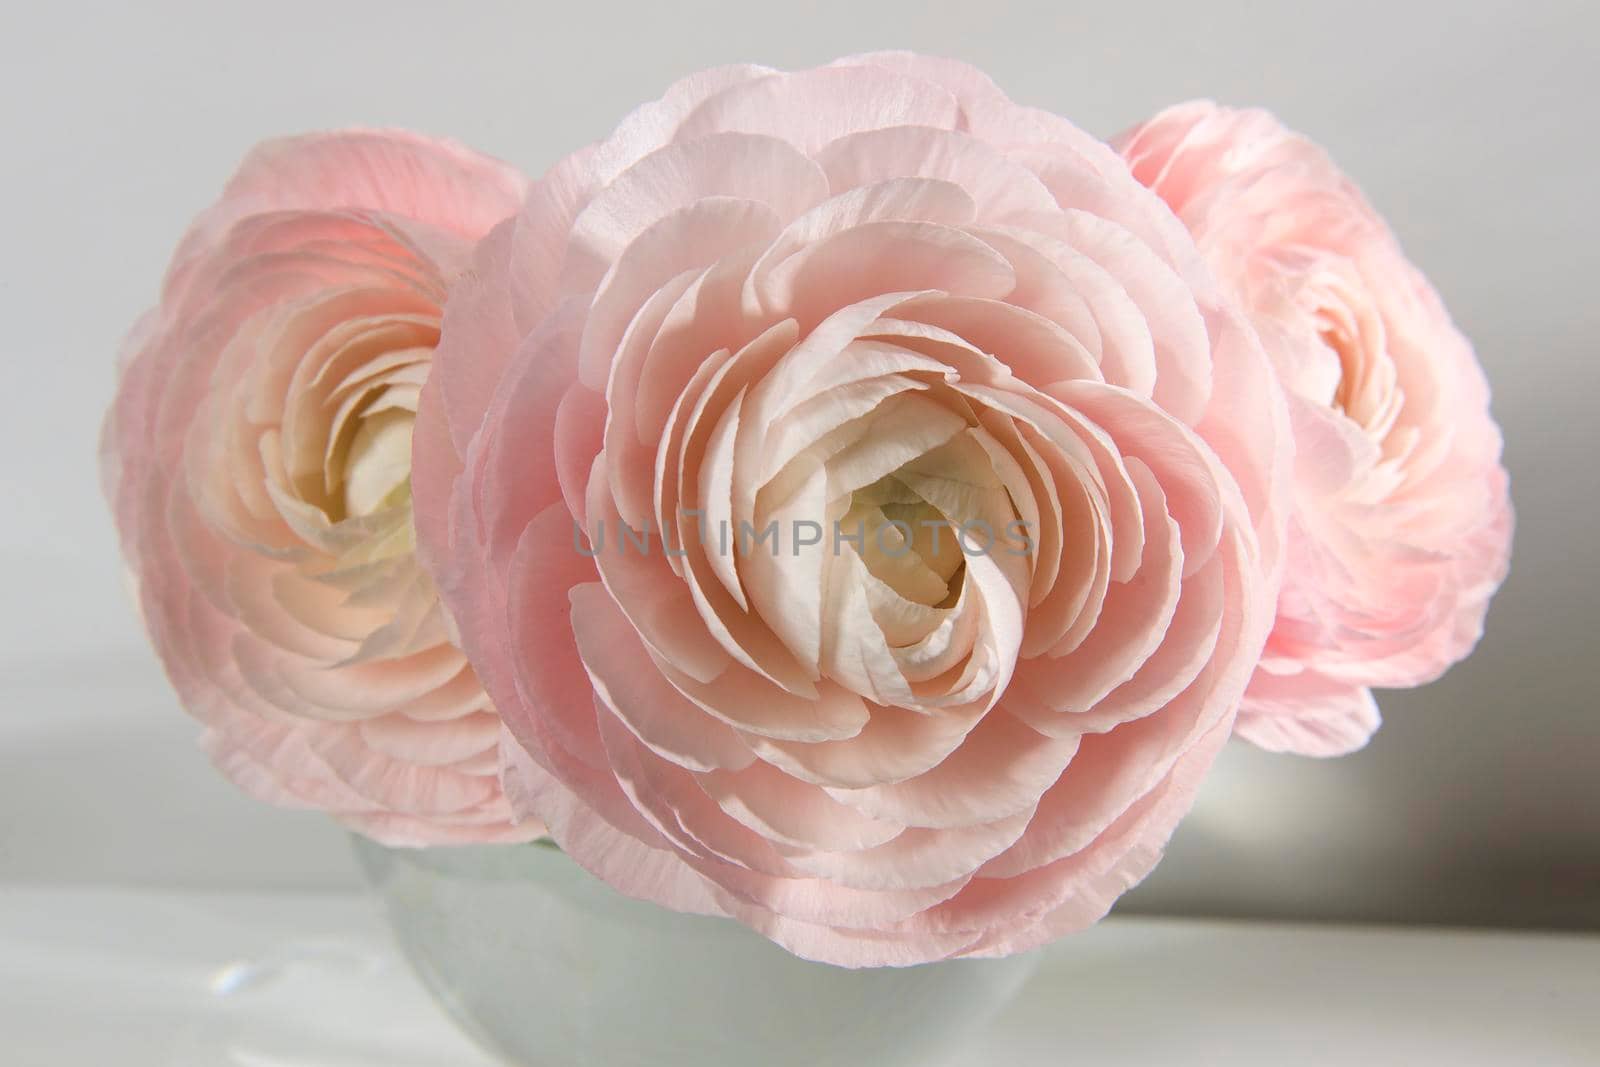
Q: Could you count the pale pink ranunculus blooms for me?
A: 3